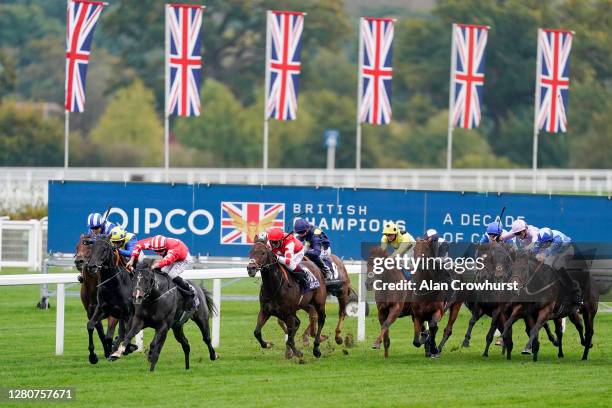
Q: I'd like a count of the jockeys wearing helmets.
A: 10